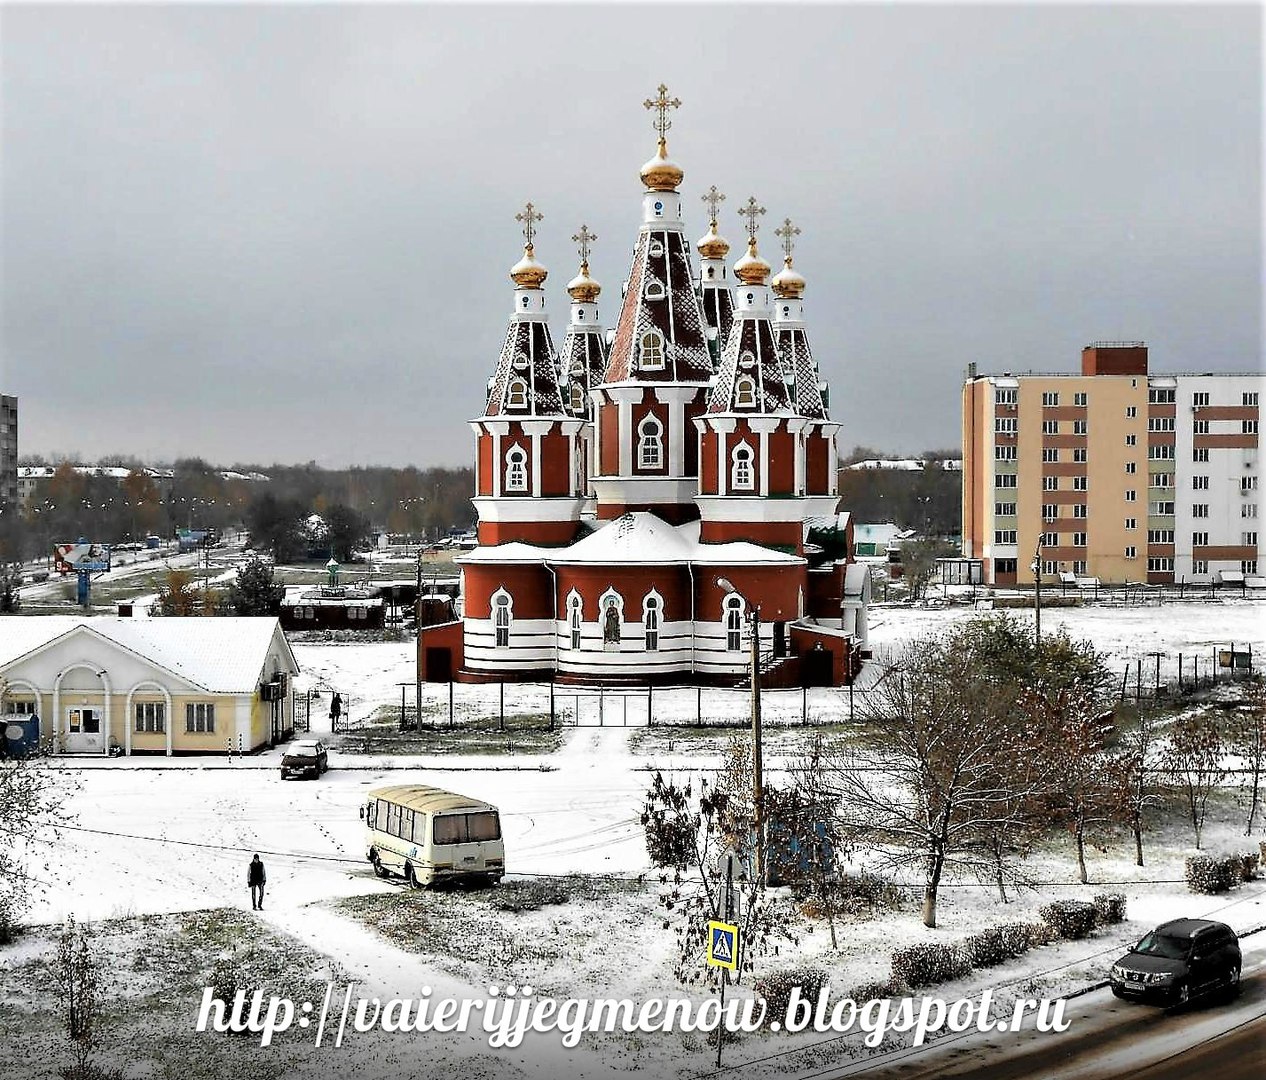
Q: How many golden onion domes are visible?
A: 6